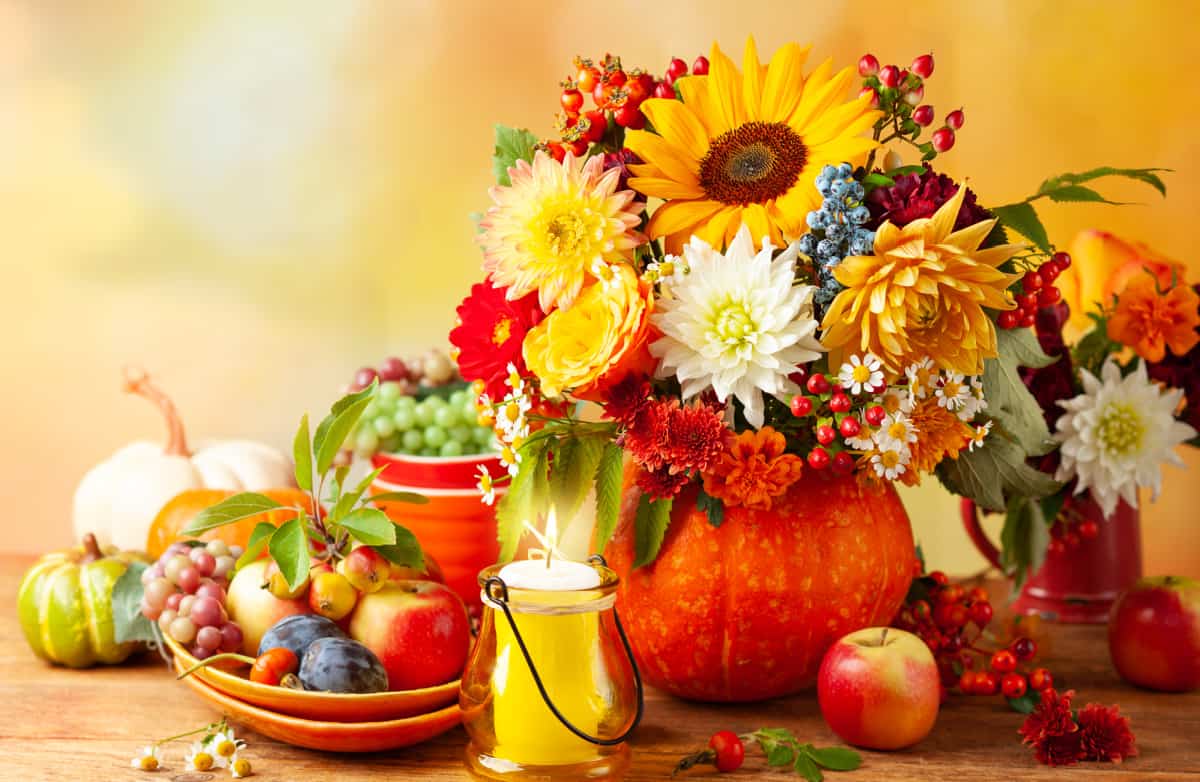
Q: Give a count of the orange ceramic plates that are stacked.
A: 2